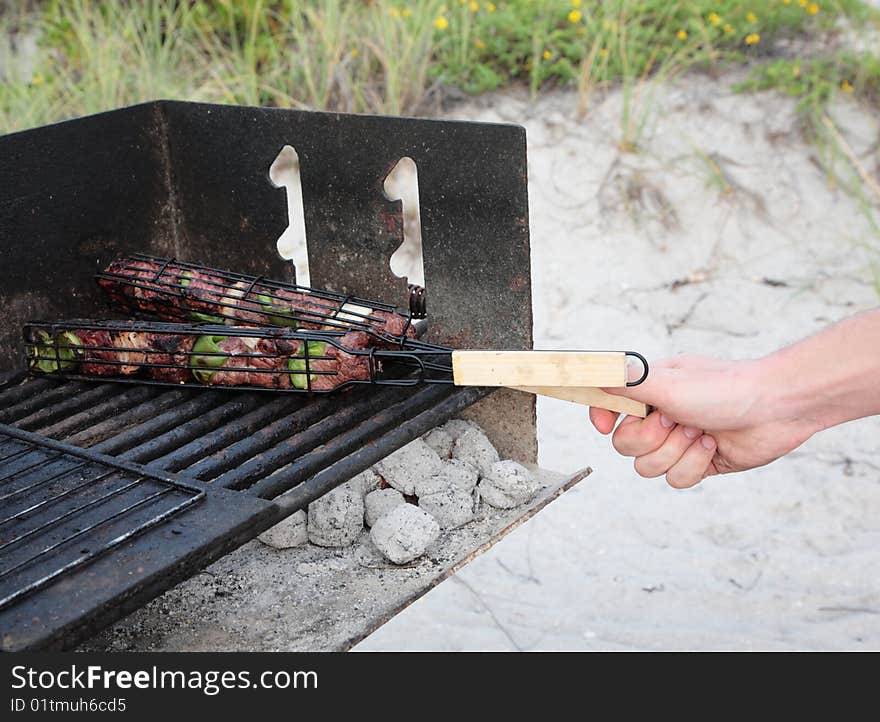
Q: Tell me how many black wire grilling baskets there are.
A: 2